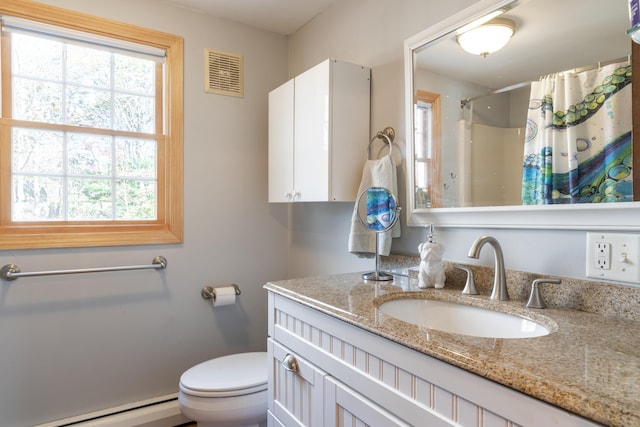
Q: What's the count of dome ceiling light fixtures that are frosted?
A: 1